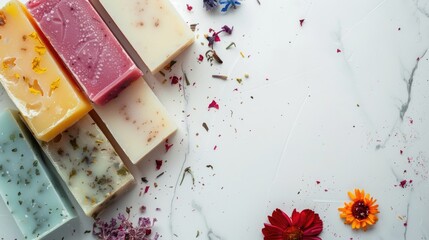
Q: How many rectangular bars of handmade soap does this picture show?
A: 6